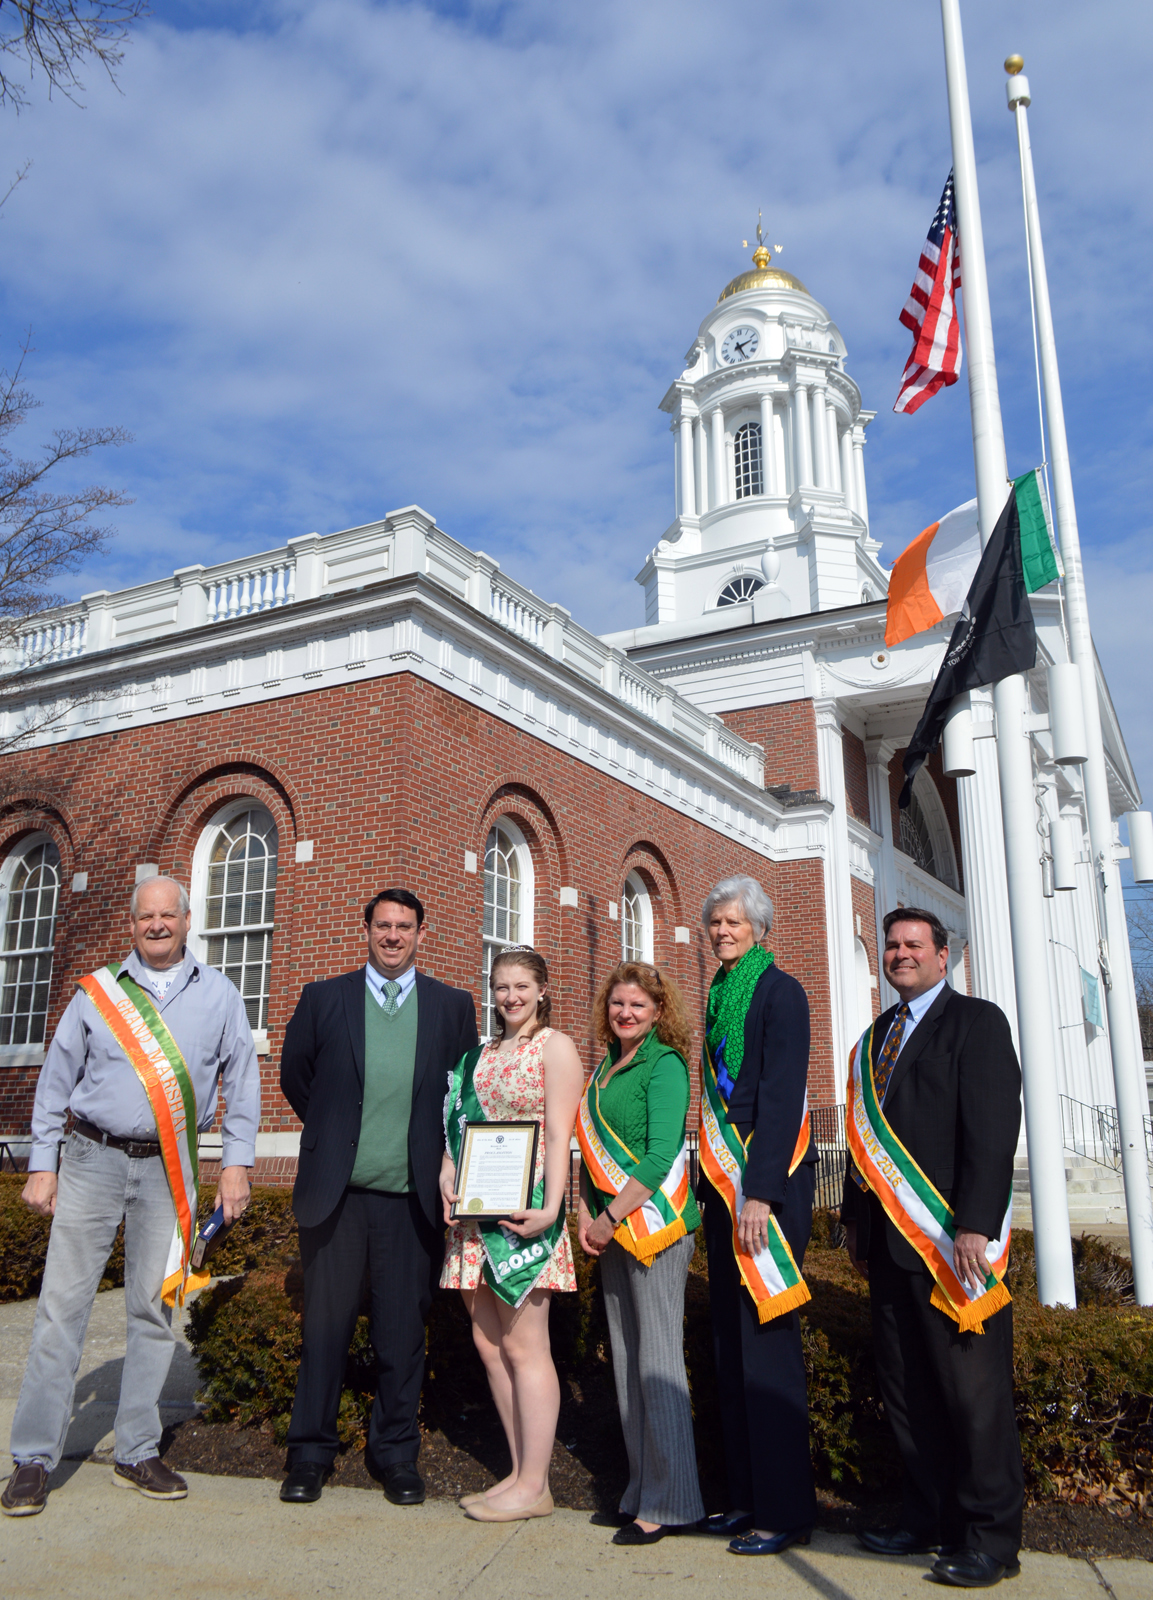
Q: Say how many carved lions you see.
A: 0